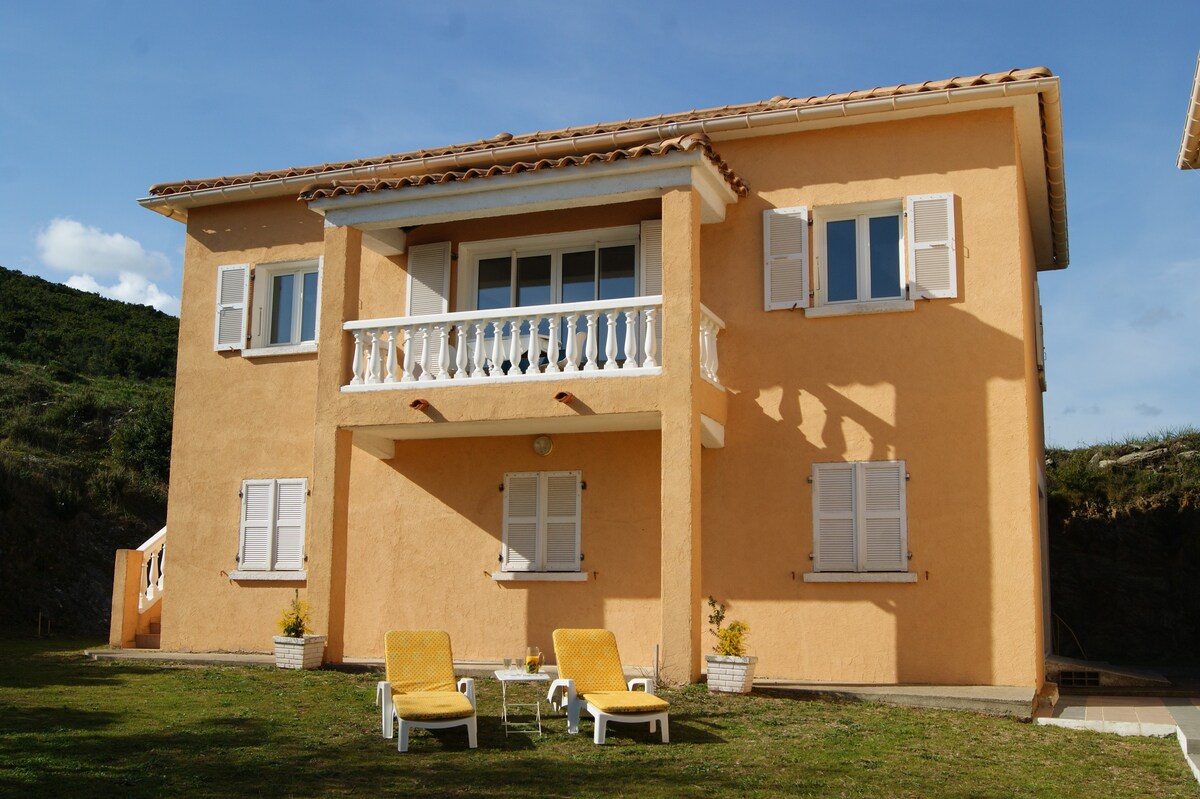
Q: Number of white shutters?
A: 11